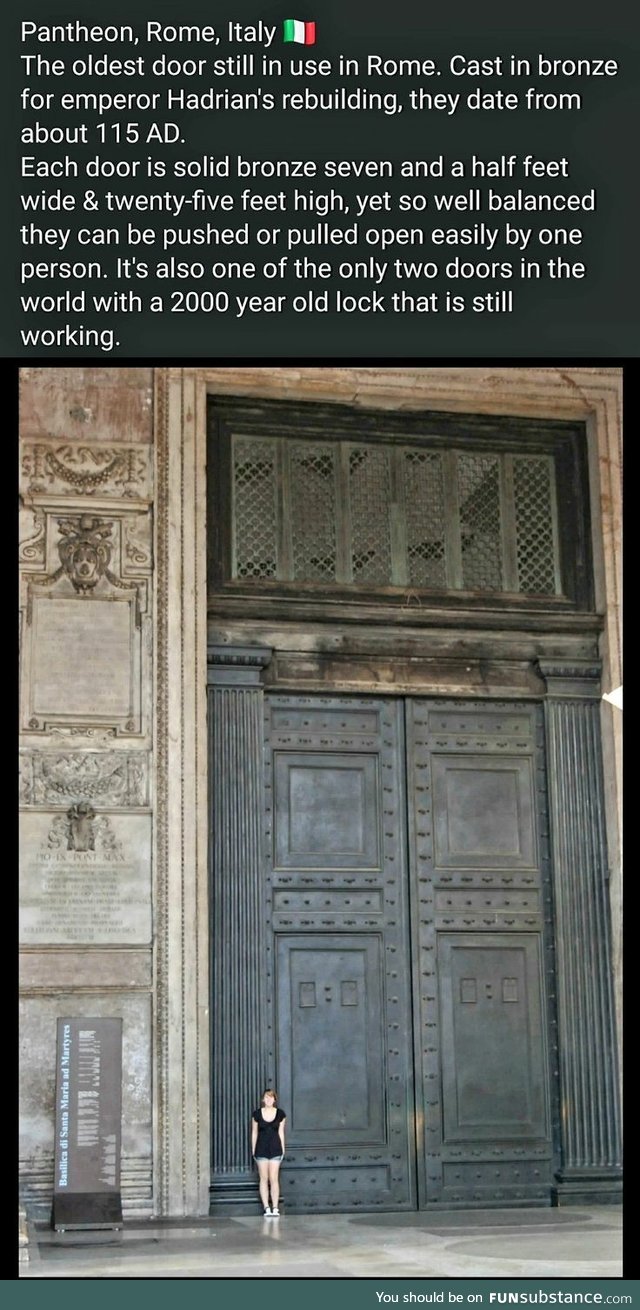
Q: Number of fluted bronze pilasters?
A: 2